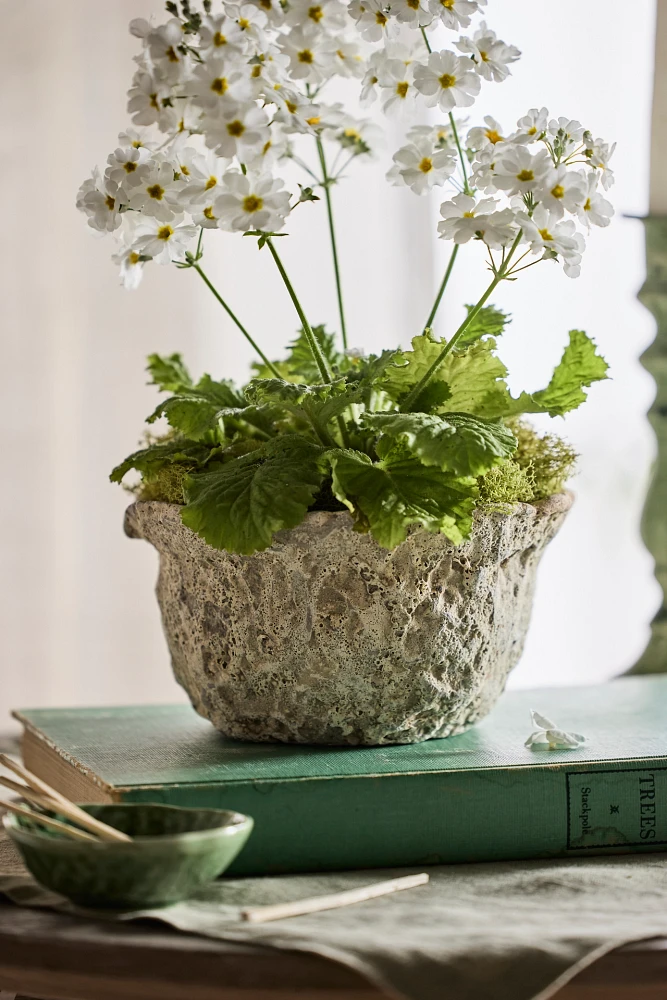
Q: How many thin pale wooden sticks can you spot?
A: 4